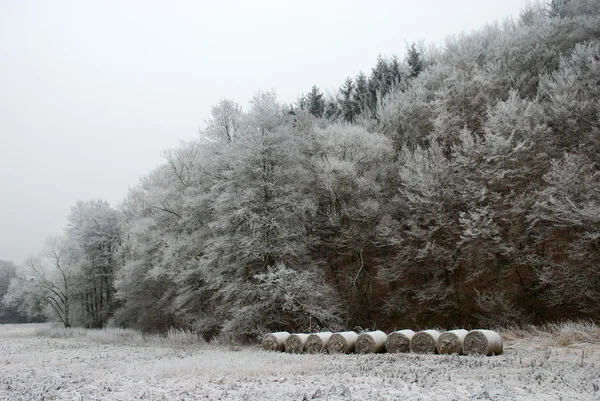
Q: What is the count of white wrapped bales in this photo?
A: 9